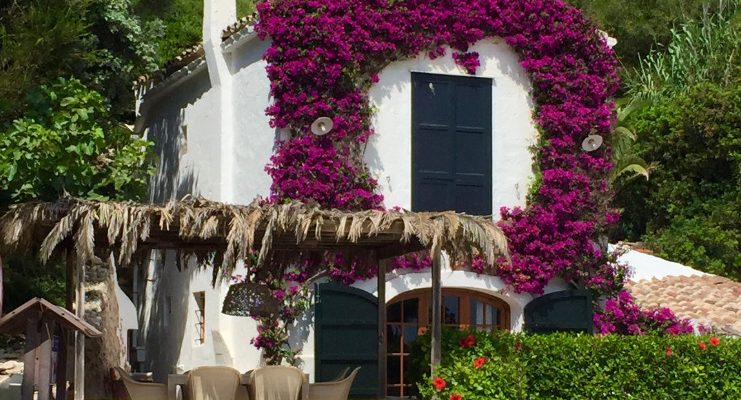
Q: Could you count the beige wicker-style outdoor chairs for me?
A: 4